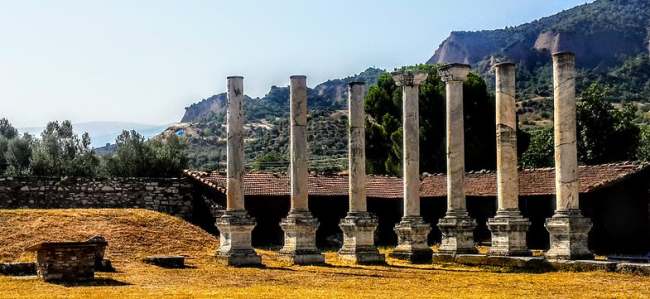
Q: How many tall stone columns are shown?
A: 7